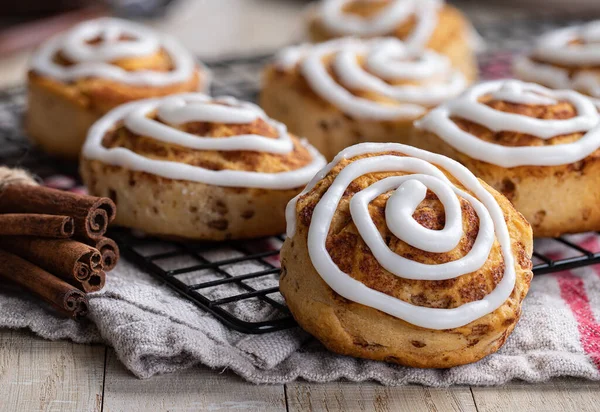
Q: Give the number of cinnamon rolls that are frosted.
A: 7